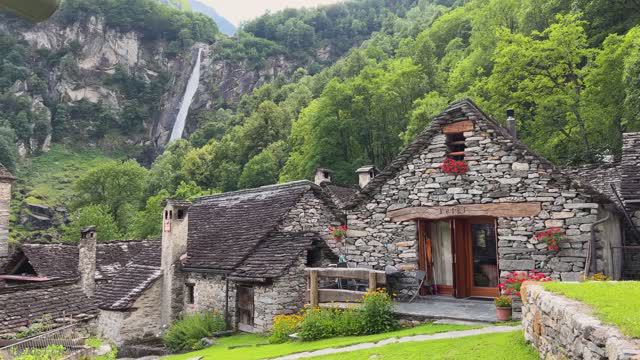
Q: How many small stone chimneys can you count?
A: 4